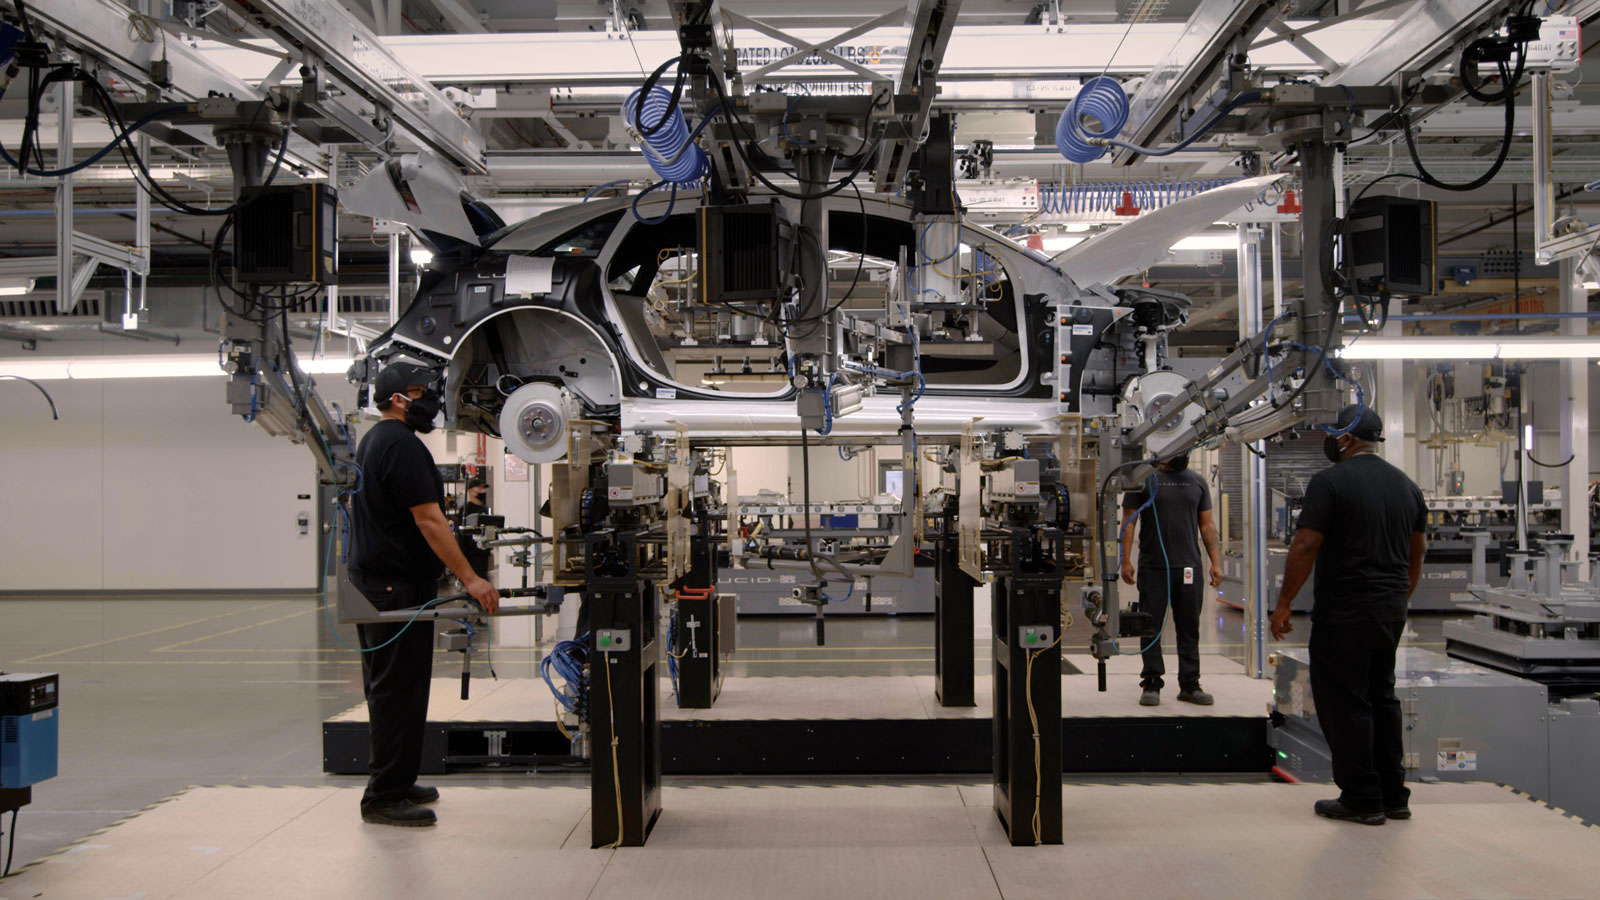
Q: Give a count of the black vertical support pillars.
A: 4